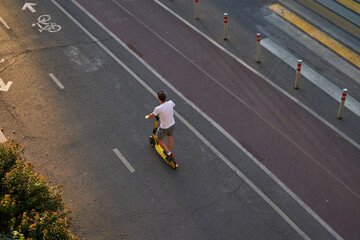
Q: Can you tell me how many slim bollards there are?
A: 5